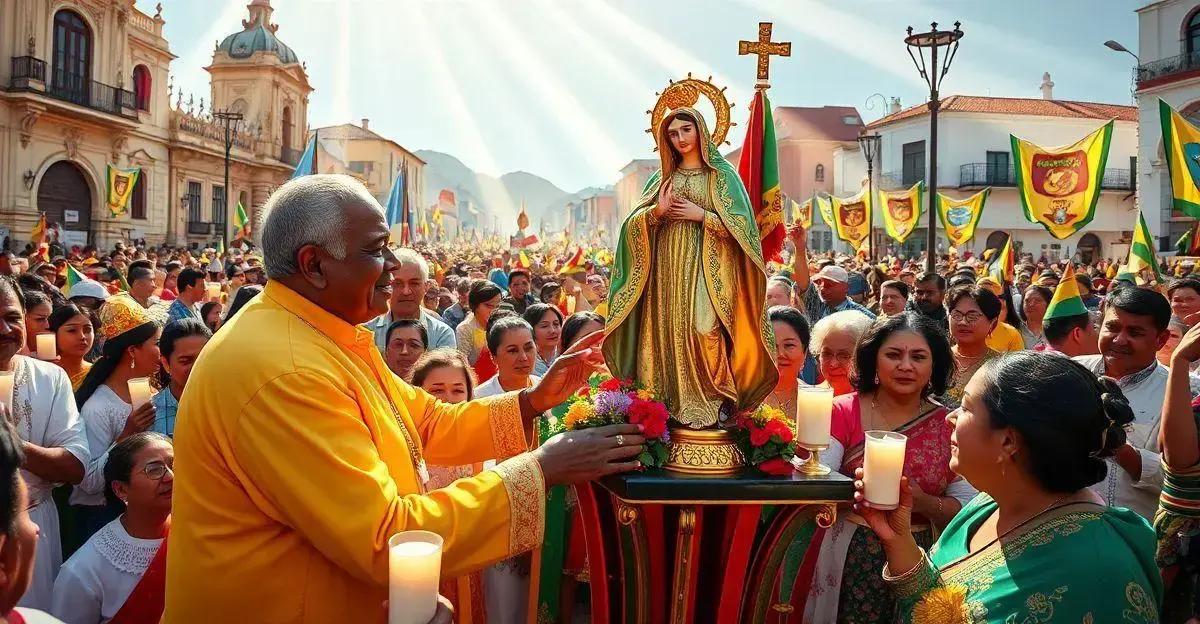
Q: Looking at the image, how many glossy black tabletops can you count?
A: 1